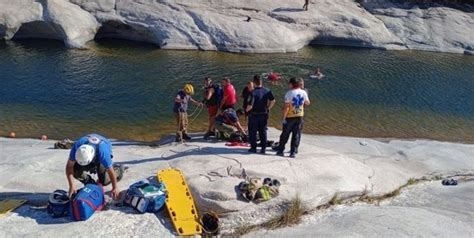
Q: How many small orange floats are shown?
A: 2